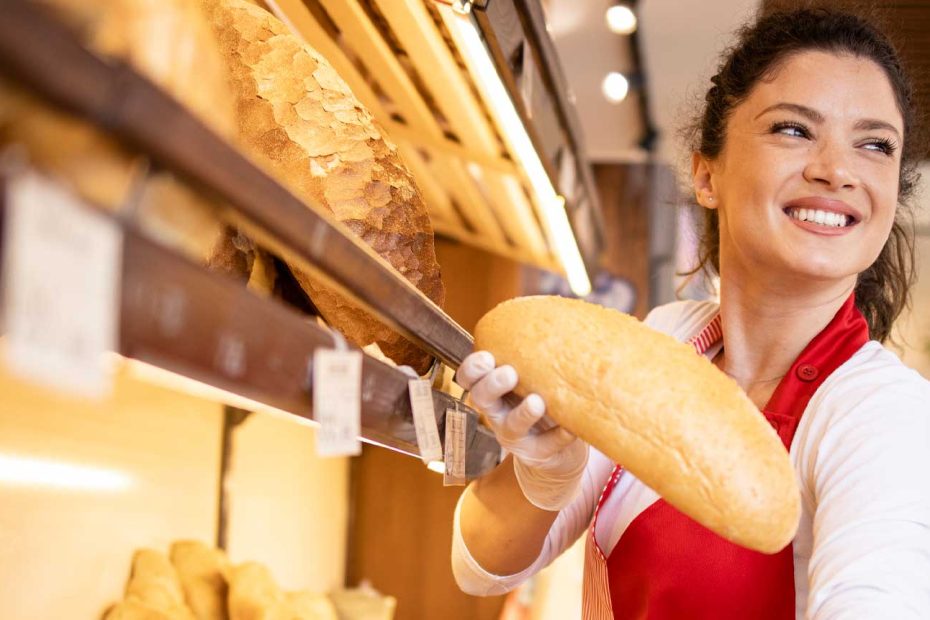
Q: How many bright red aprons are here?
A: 1